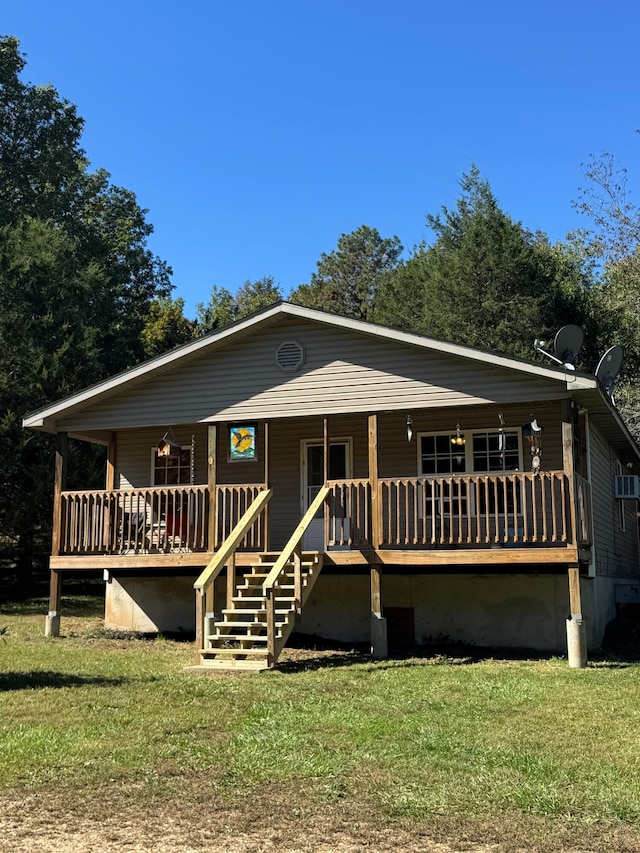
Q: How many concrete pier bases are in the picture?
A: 4